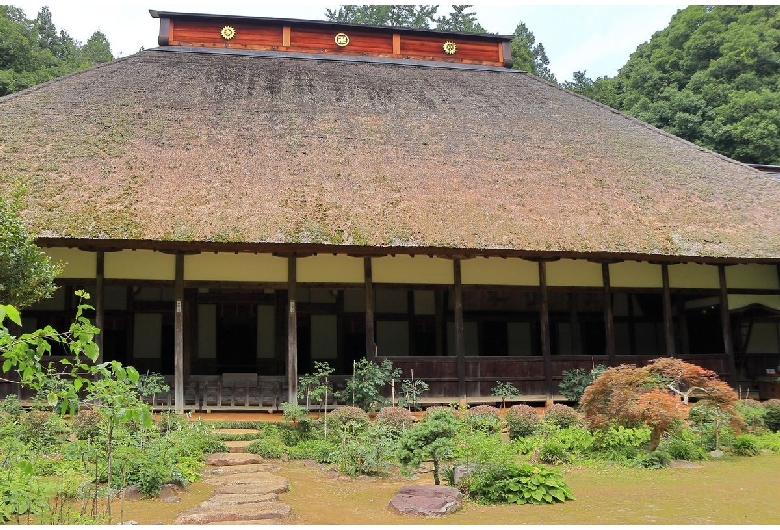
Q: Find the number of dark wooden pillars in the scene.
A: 9